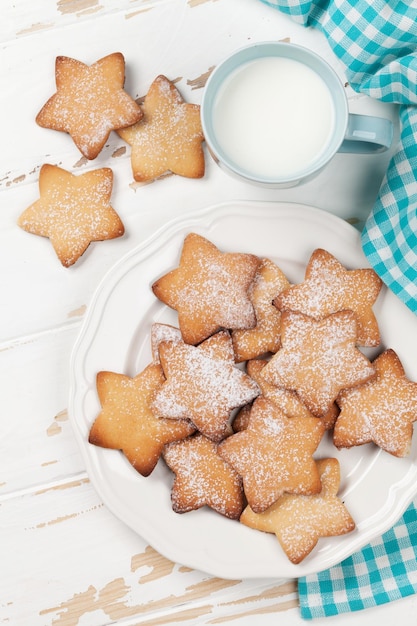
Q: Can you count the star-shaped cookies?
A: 15